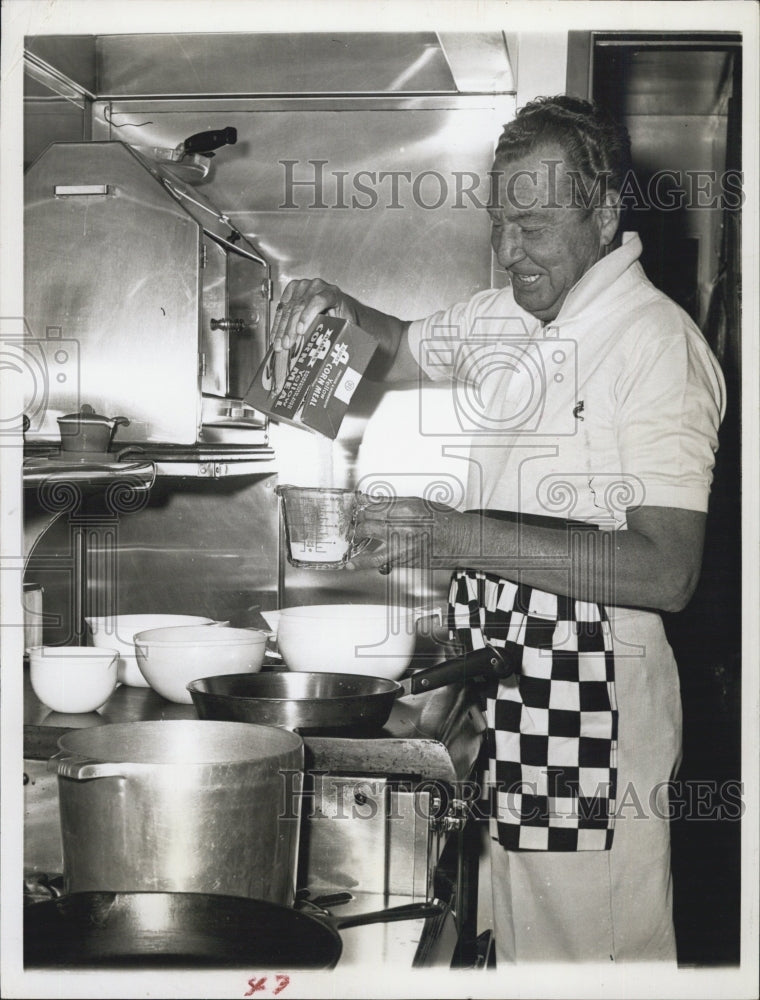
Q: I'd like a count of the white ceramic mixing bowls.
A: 4